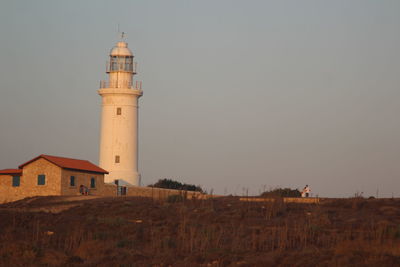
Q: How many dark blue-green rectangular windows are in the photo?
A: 4